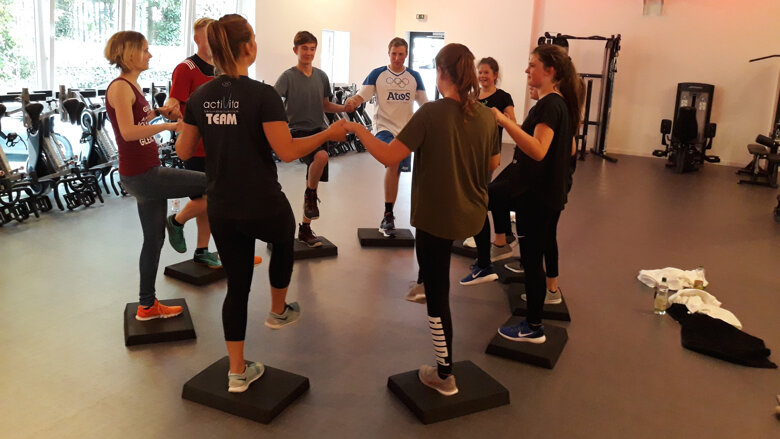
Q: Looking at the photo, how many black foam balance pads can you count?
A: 10